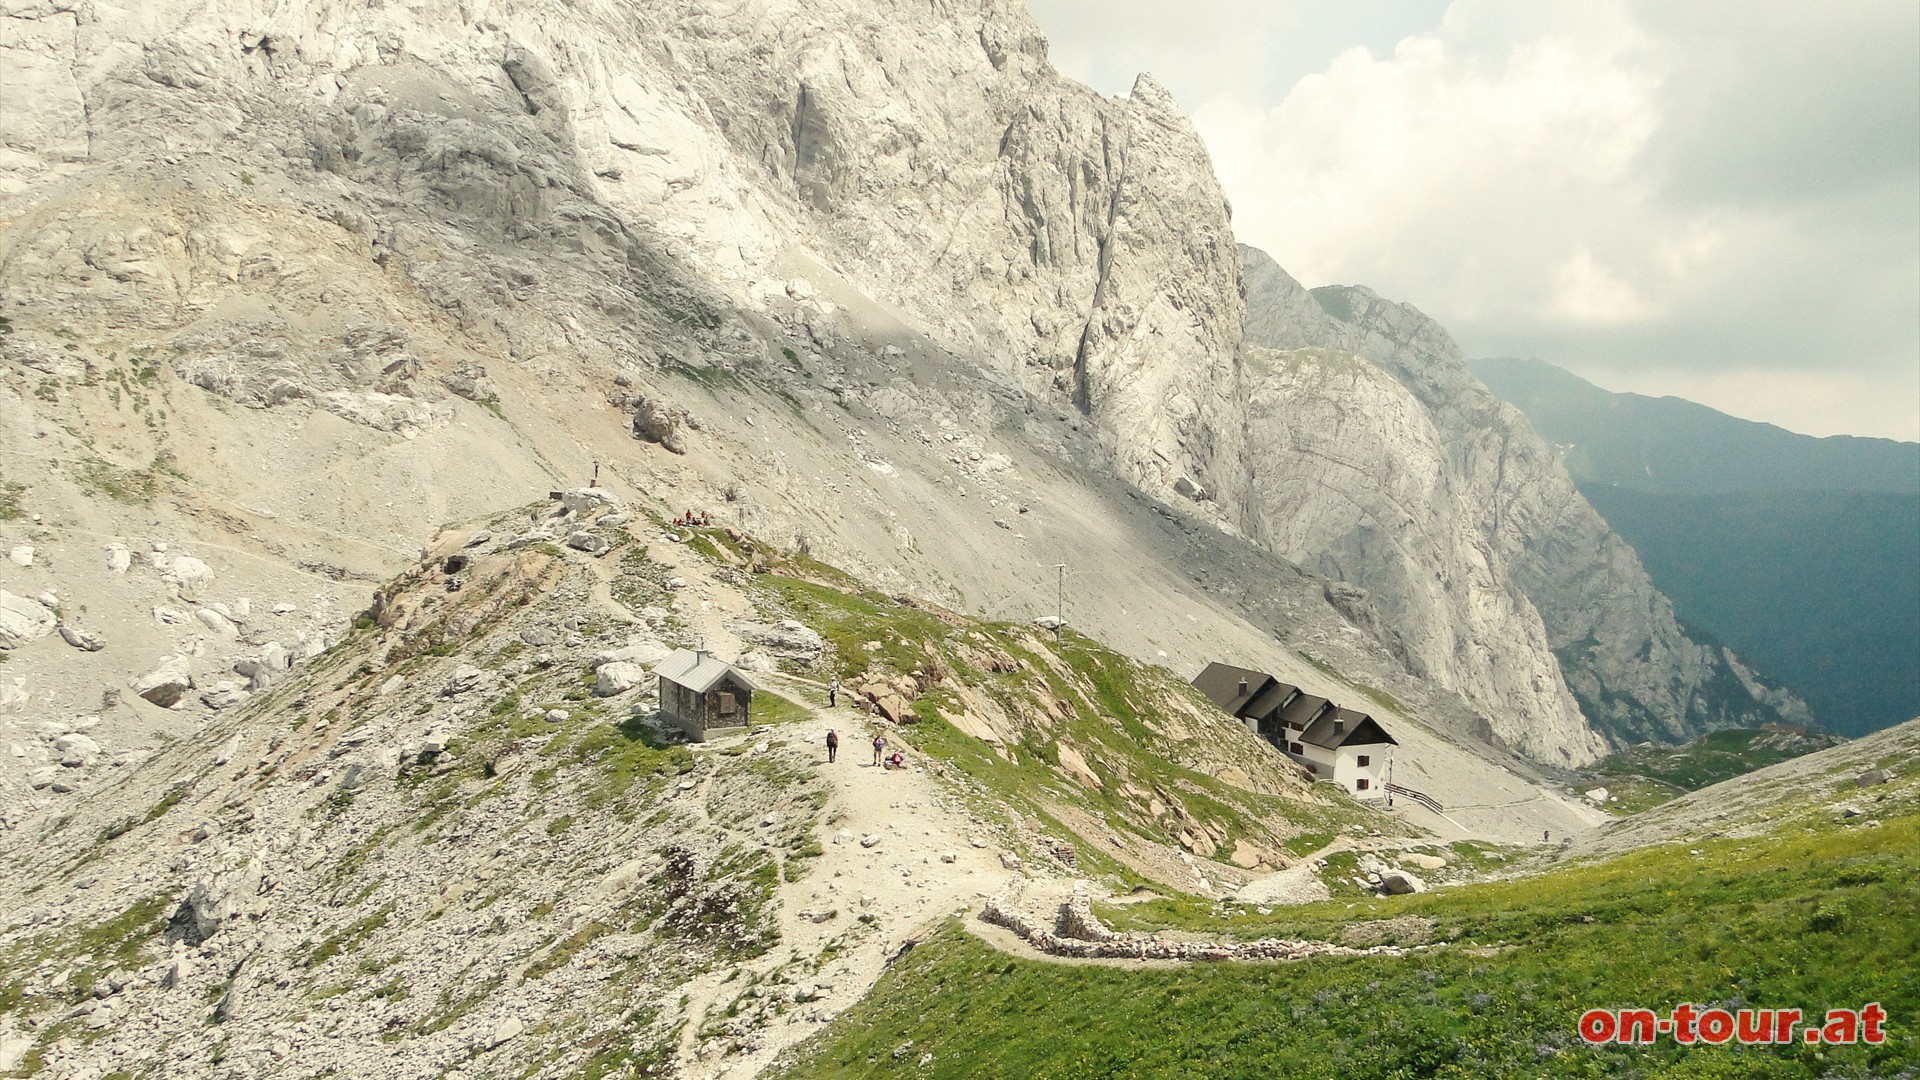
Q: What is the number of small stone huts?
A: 1